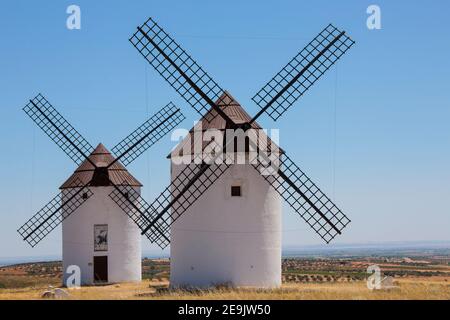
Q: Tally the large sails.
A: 8